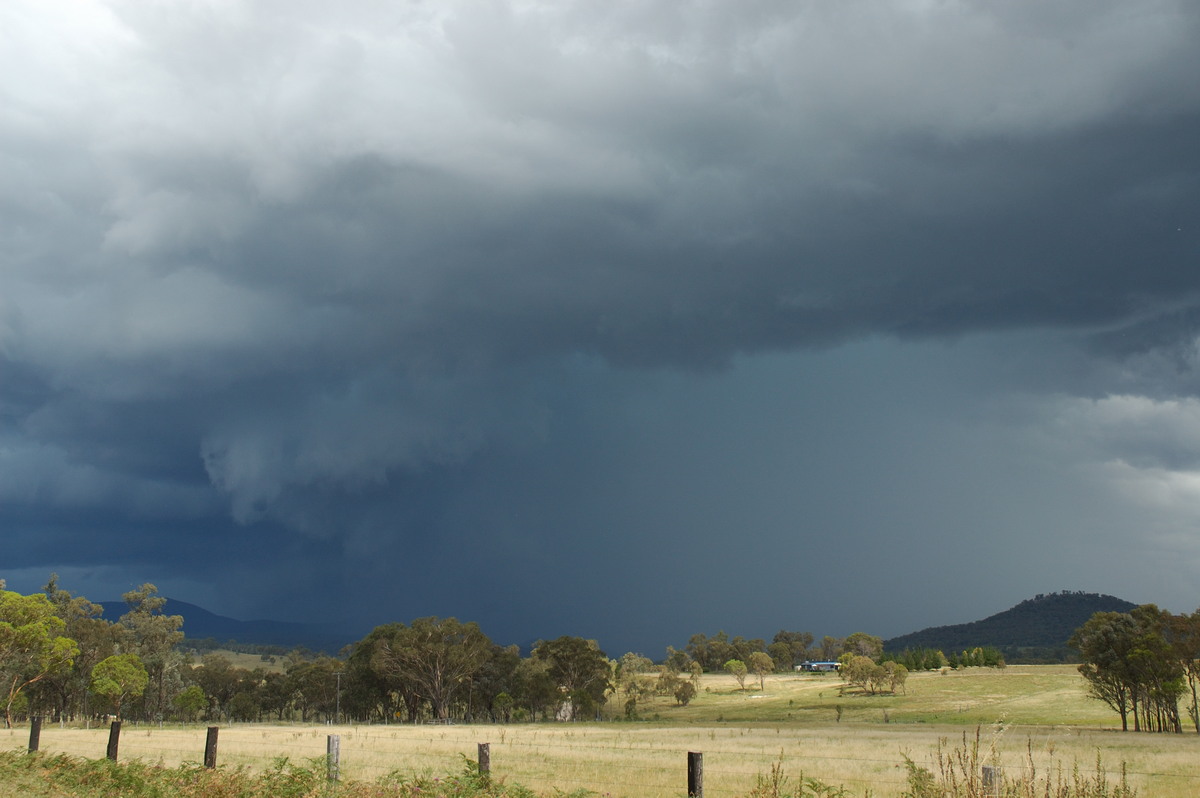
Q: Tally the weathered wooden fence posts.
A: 7